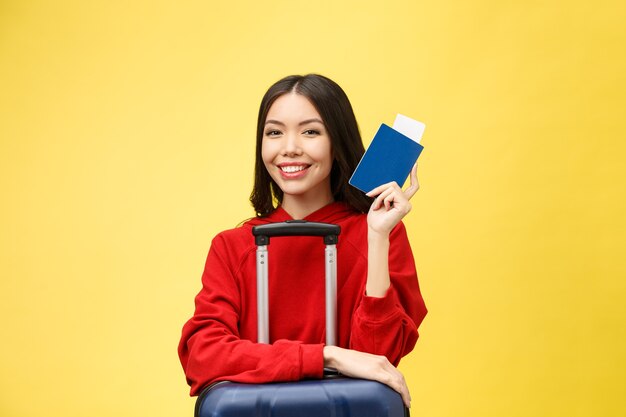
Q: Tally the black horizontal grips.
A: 1